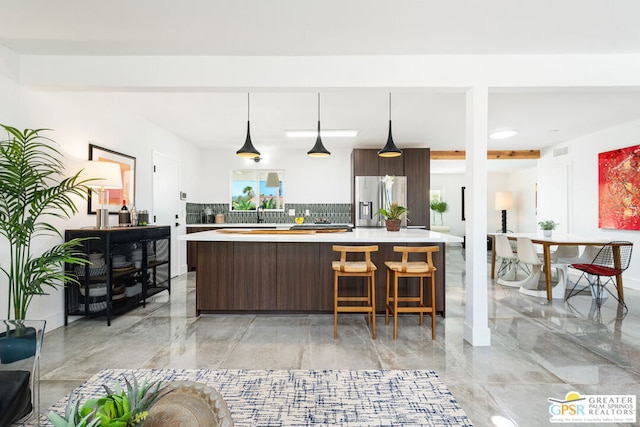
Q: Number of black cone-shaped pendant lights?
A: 3